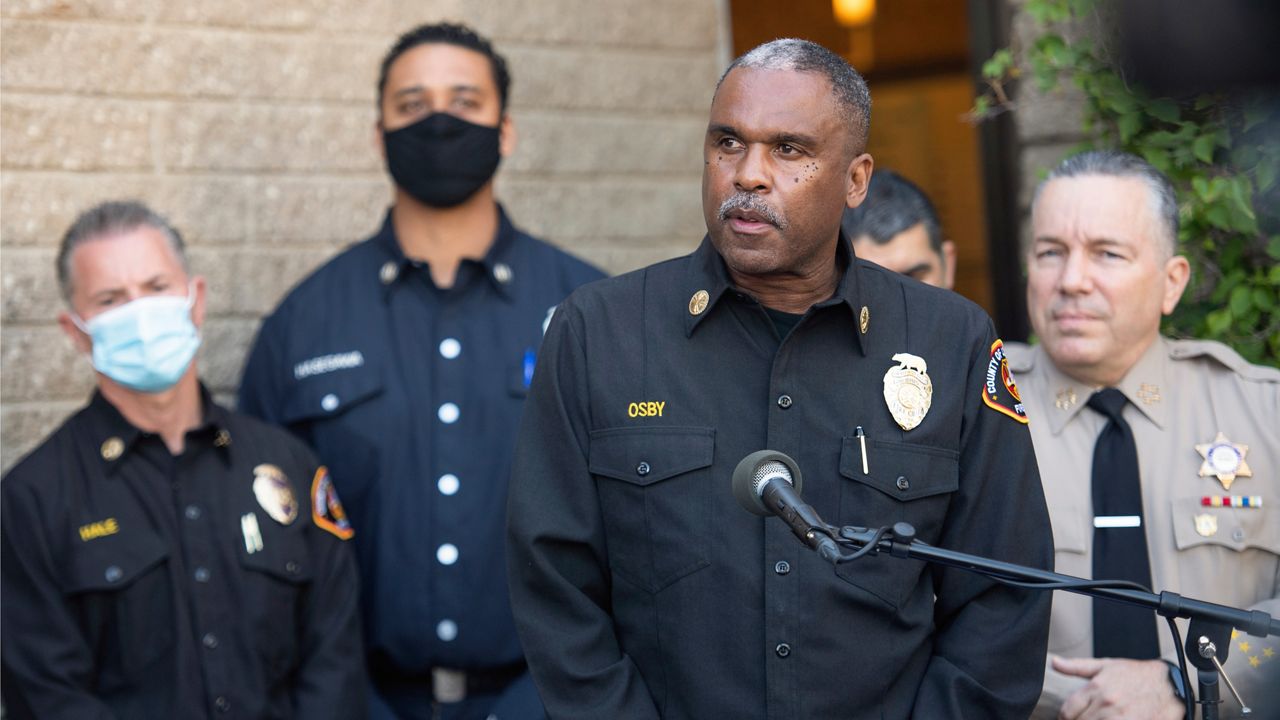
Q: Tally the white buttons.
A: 6